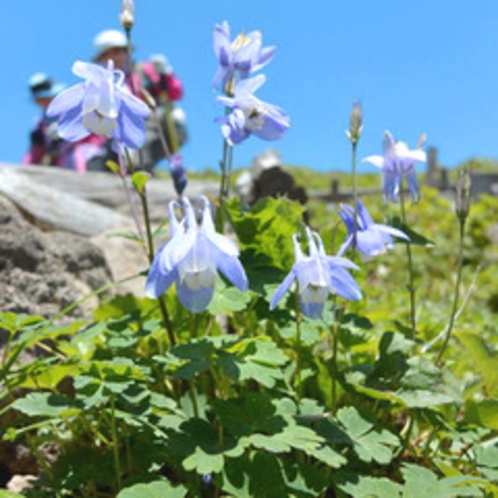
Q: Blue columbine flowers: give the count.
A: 7